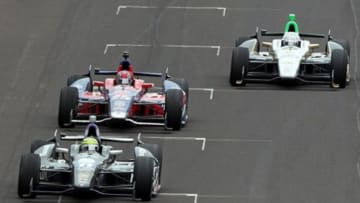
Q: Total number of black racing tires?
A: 12